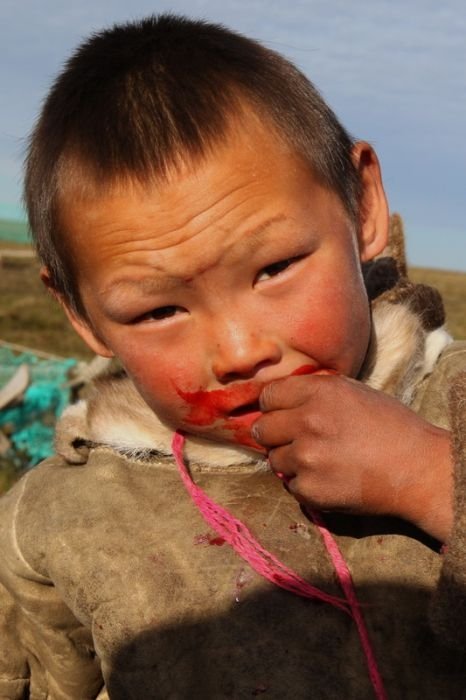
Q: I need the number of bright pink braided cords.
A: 2